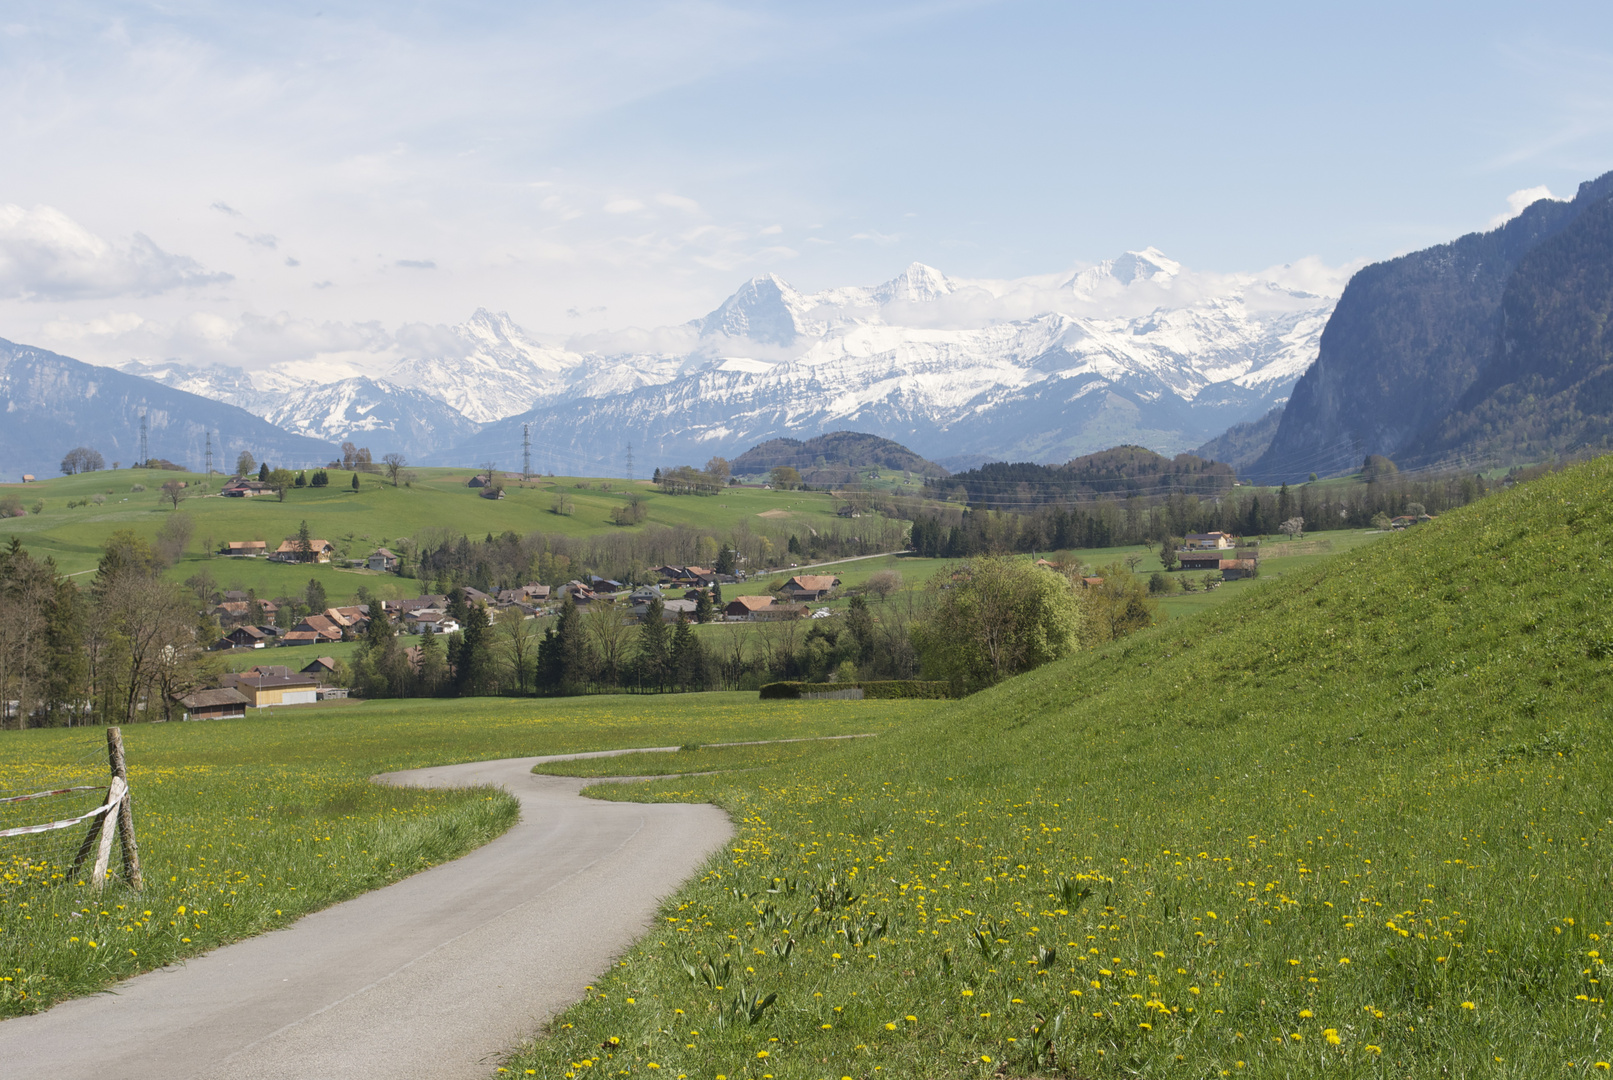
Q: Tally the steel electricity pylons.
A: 4